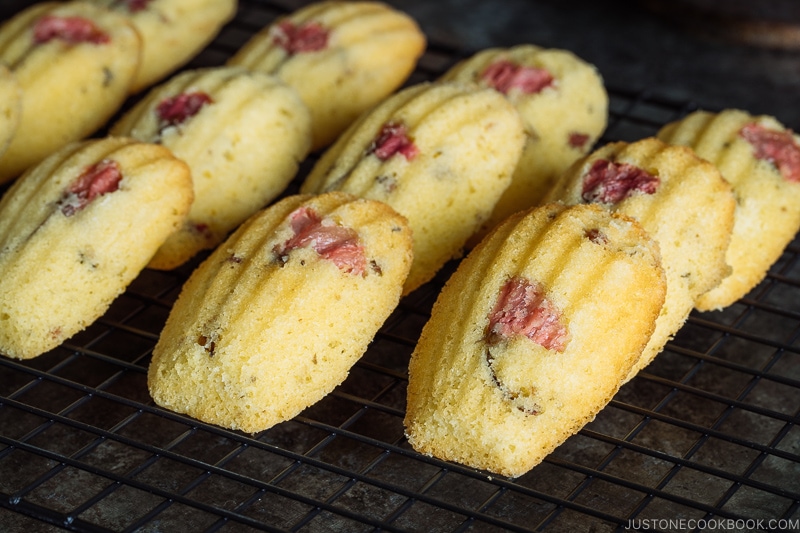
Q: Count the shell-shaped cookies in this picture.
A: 12